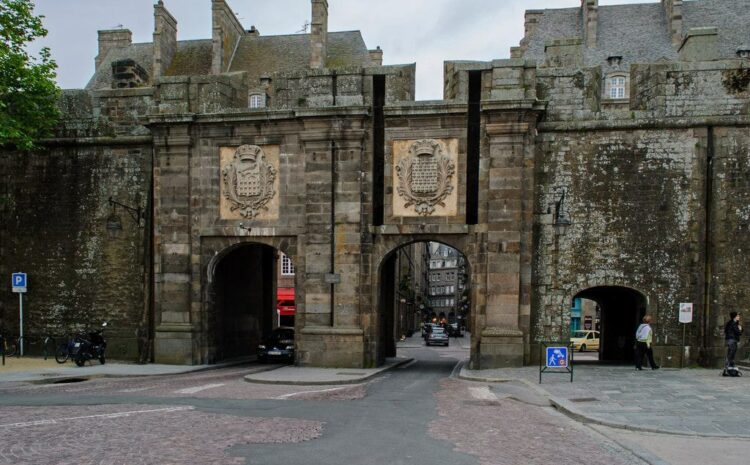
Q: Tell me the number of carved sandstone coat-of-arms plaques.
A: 2